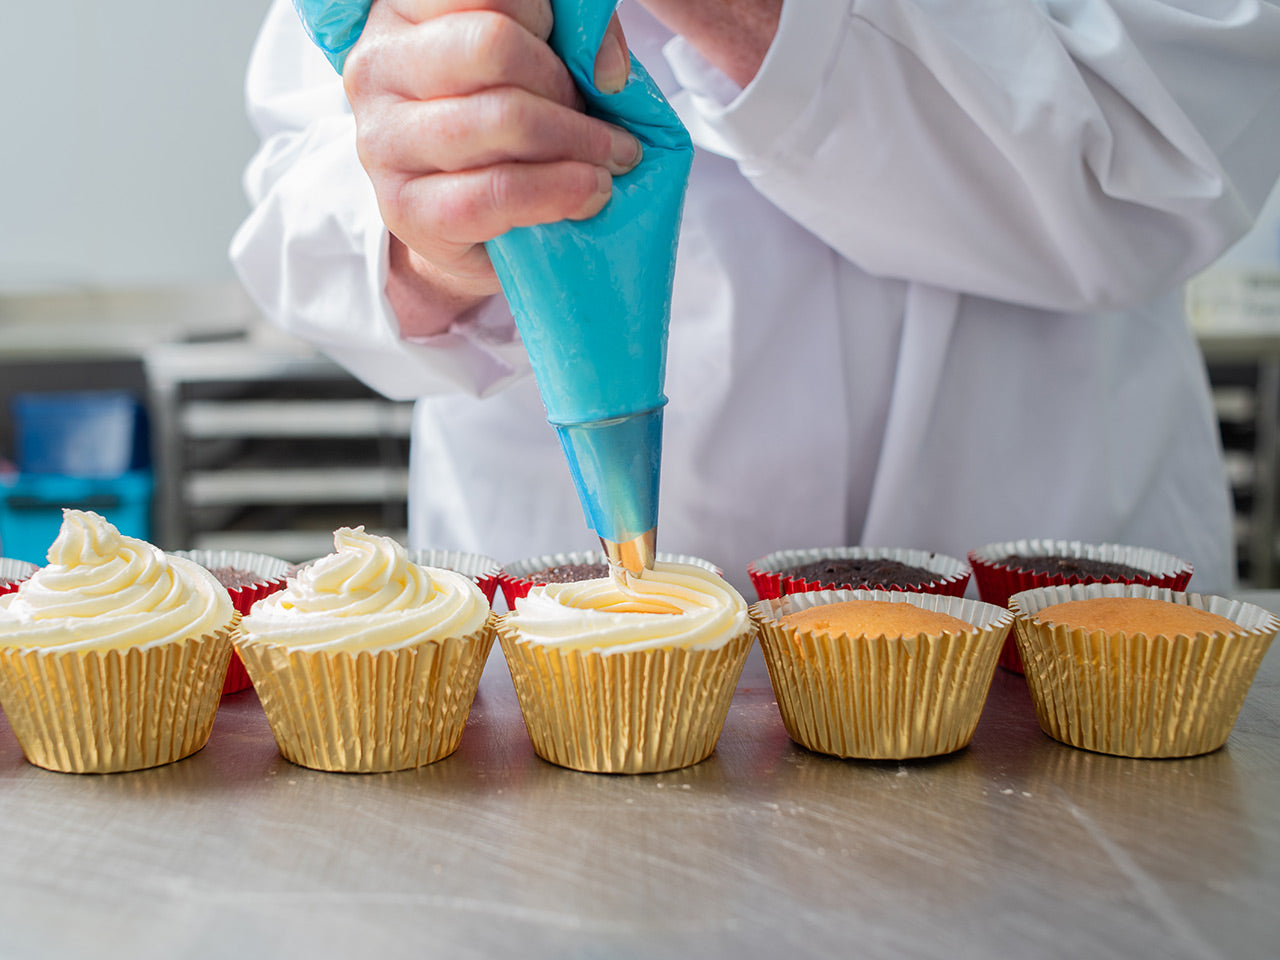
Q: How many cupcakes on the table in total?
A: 11